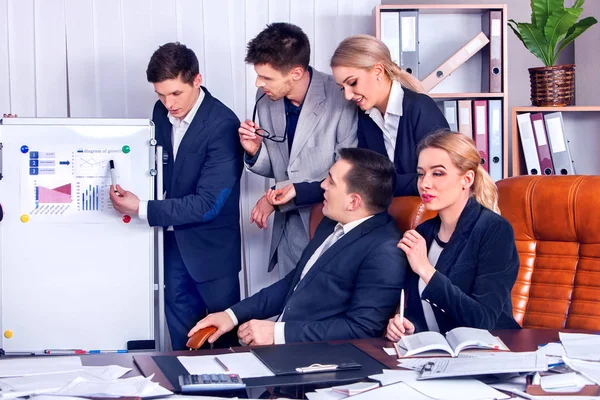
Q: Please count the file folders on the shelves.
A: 11